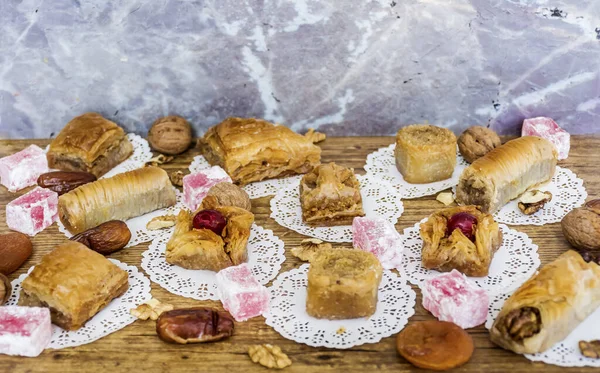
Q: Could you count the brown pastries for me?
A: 11